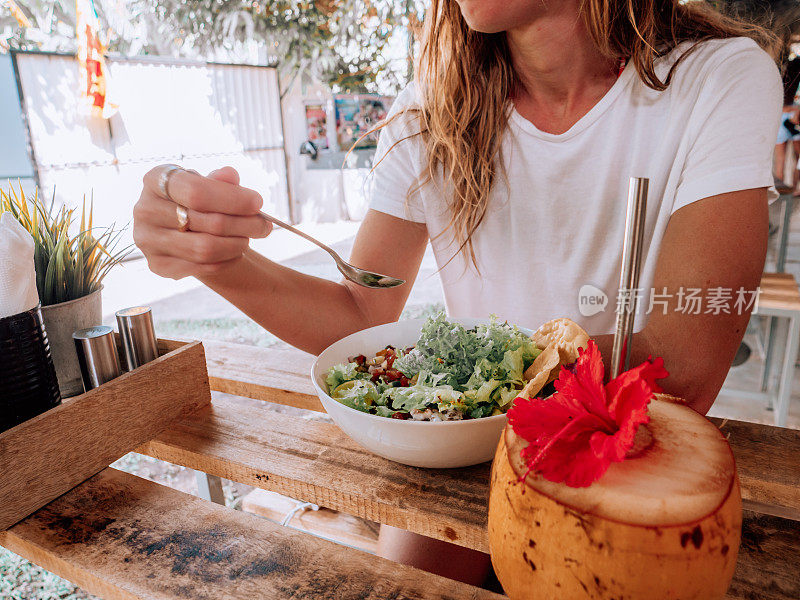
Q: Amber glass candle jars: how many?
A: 0